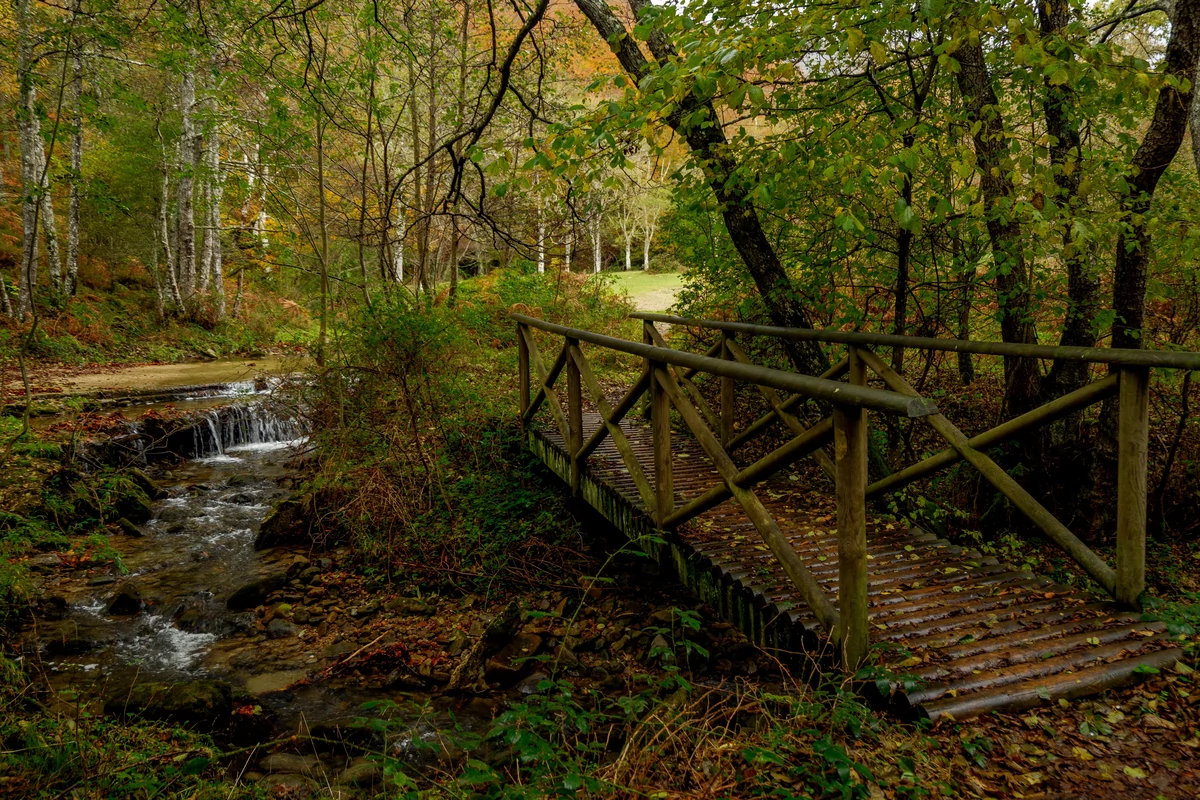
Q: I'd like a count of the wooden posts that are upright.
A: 8